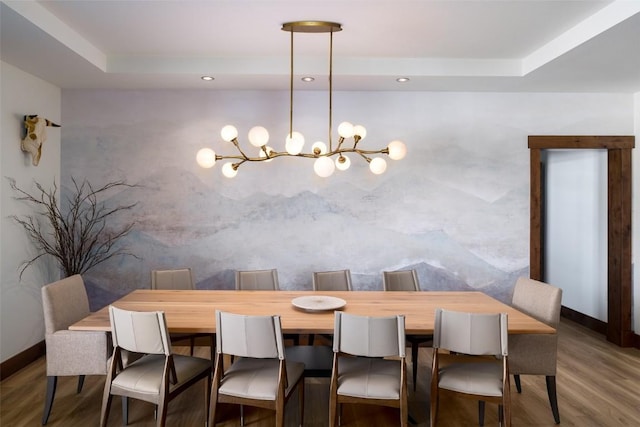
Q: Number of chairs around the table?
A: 10